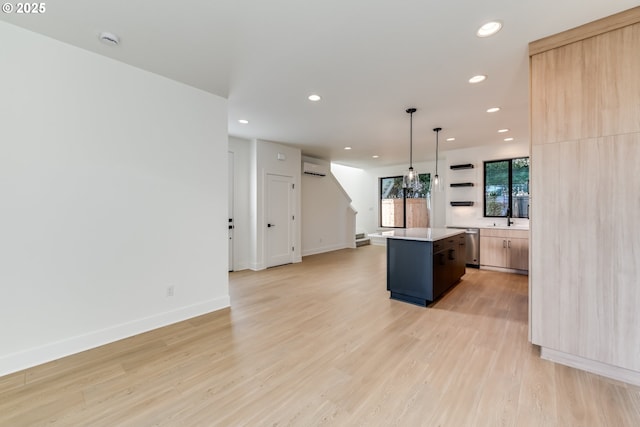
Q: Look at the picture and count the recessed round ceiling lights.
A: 10